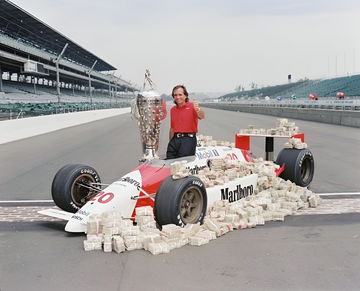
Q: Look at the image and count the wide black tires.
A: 3